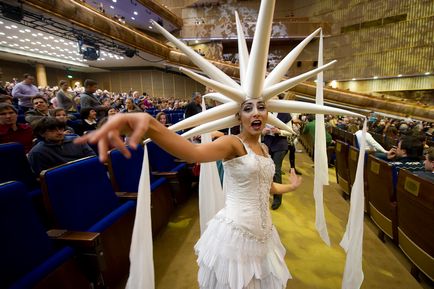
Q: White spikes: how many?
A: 11